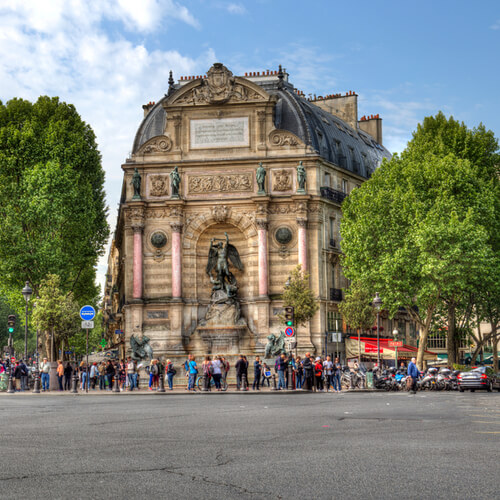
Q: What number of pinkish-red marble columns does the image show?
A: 4